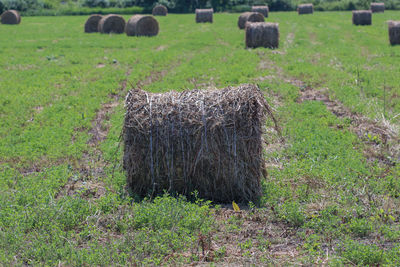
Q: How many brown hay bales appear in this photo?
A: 14